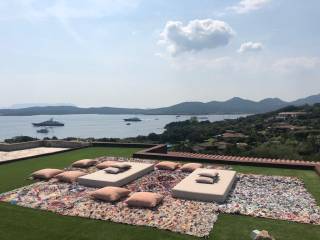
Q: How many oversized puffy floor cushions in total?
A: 8